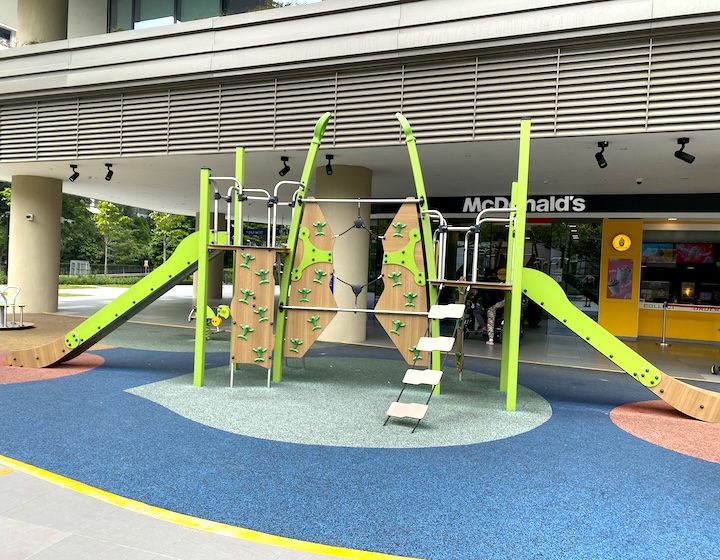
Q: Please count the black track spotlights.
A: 6